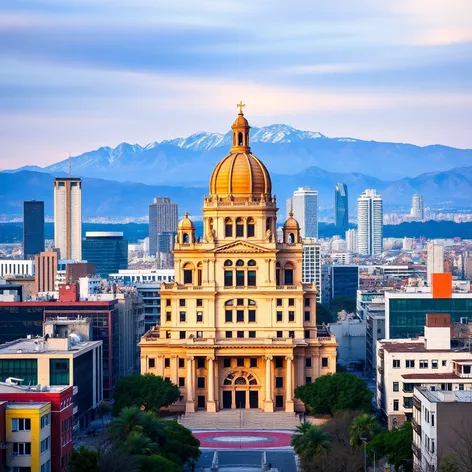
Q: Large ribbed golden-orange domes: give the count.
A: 1